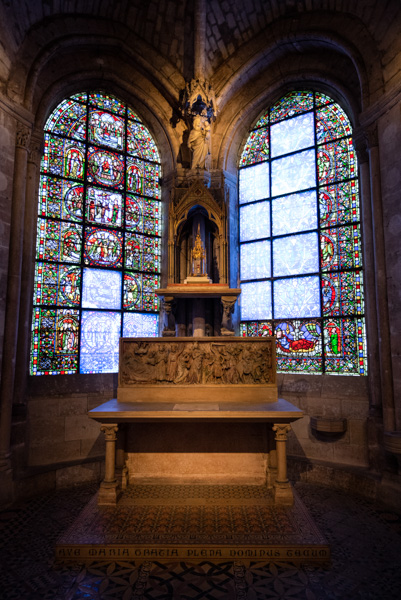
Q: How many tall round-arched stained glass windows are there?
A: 2